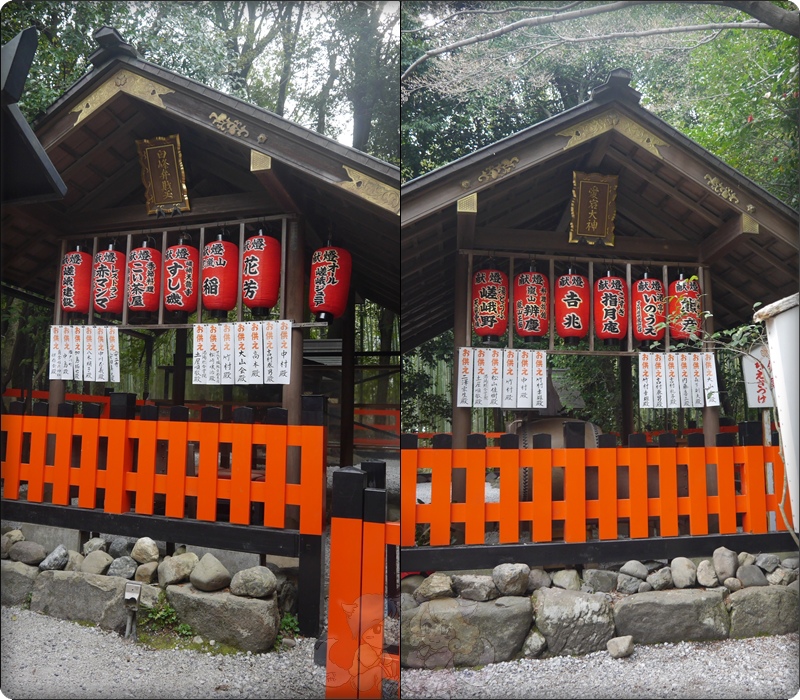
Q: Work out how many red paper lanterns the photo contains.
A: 13